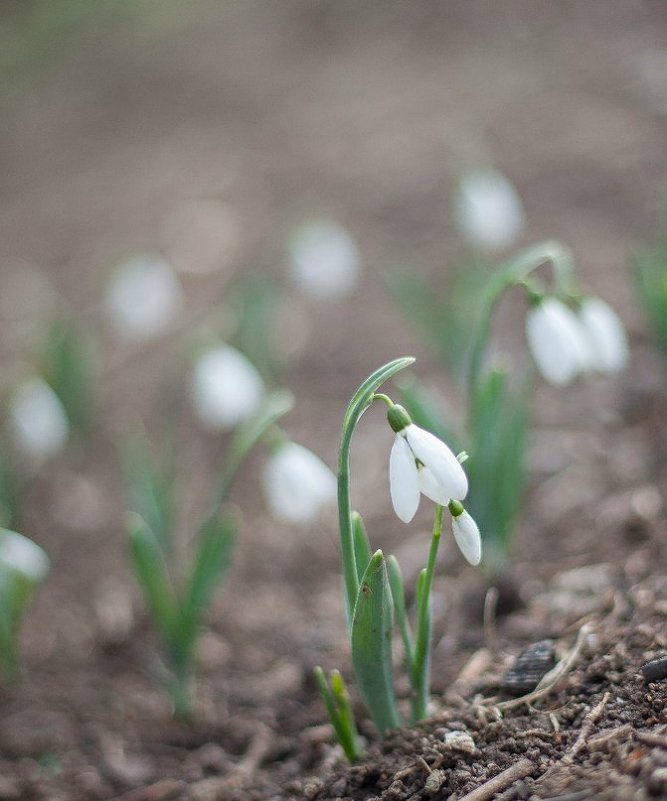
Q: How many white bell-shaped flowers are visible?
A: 11